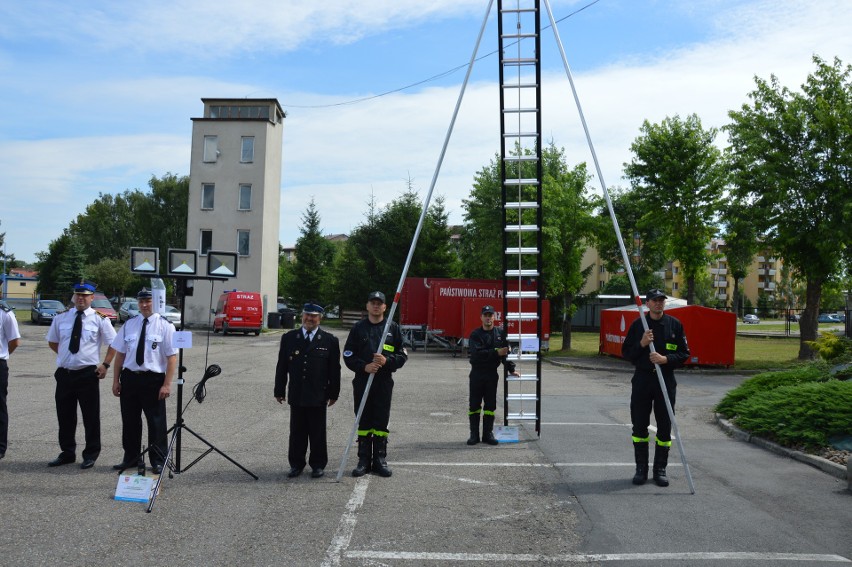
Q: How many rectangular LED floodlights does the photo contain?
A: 3